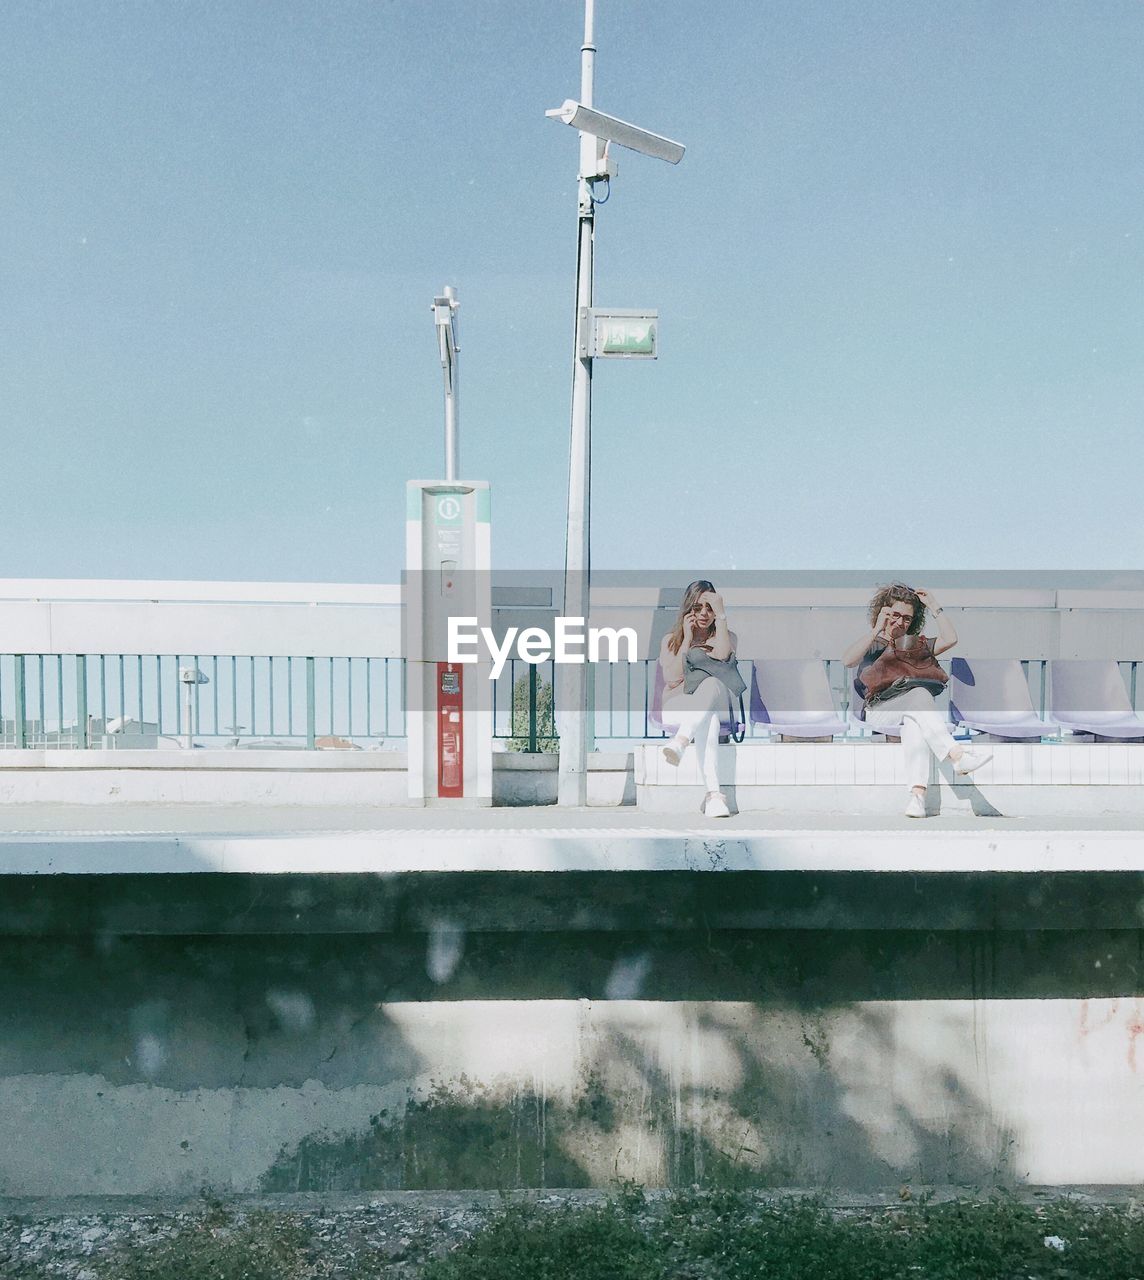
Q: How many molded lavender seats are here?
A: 5